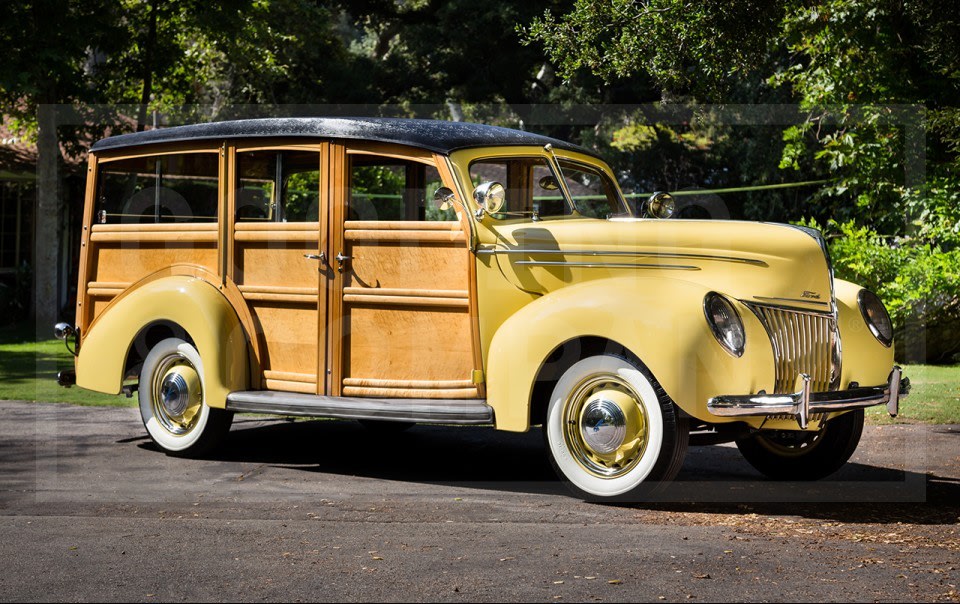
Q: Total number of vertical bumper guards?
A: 2